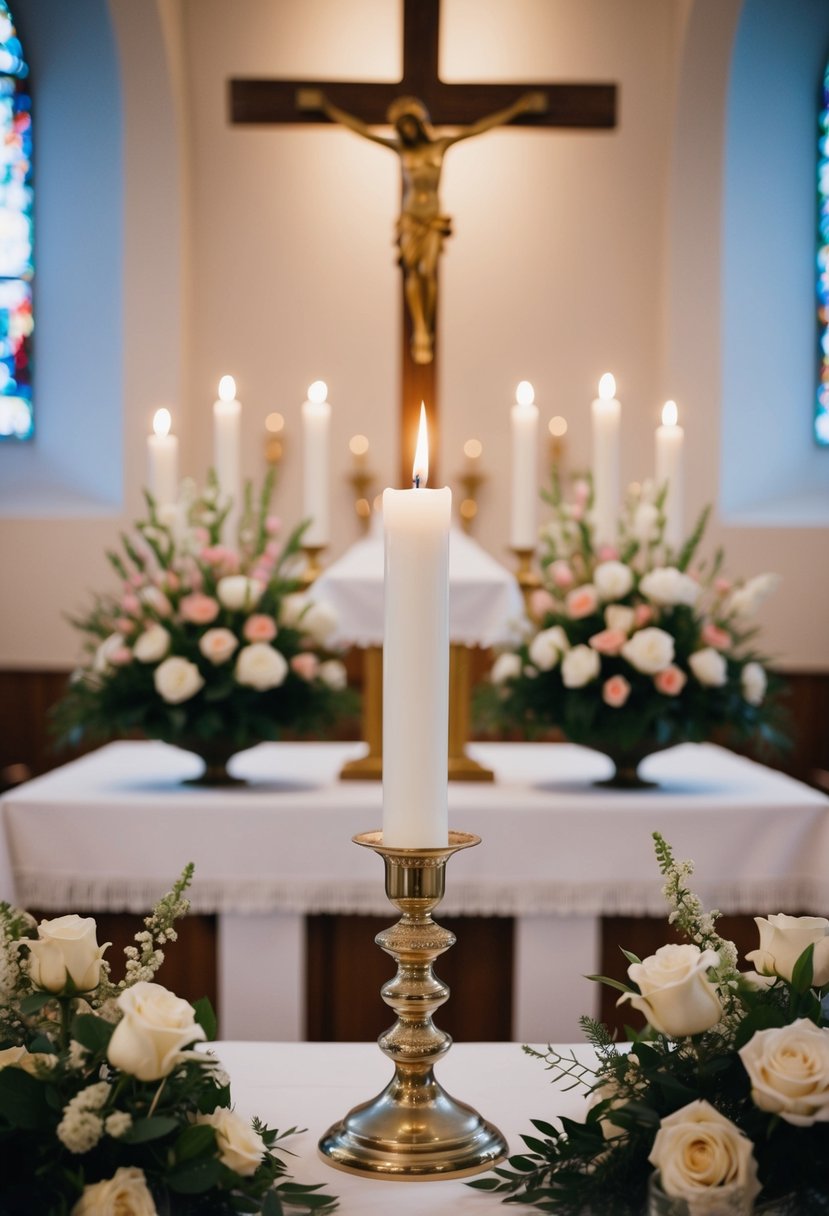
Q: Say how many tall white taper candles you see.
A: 7